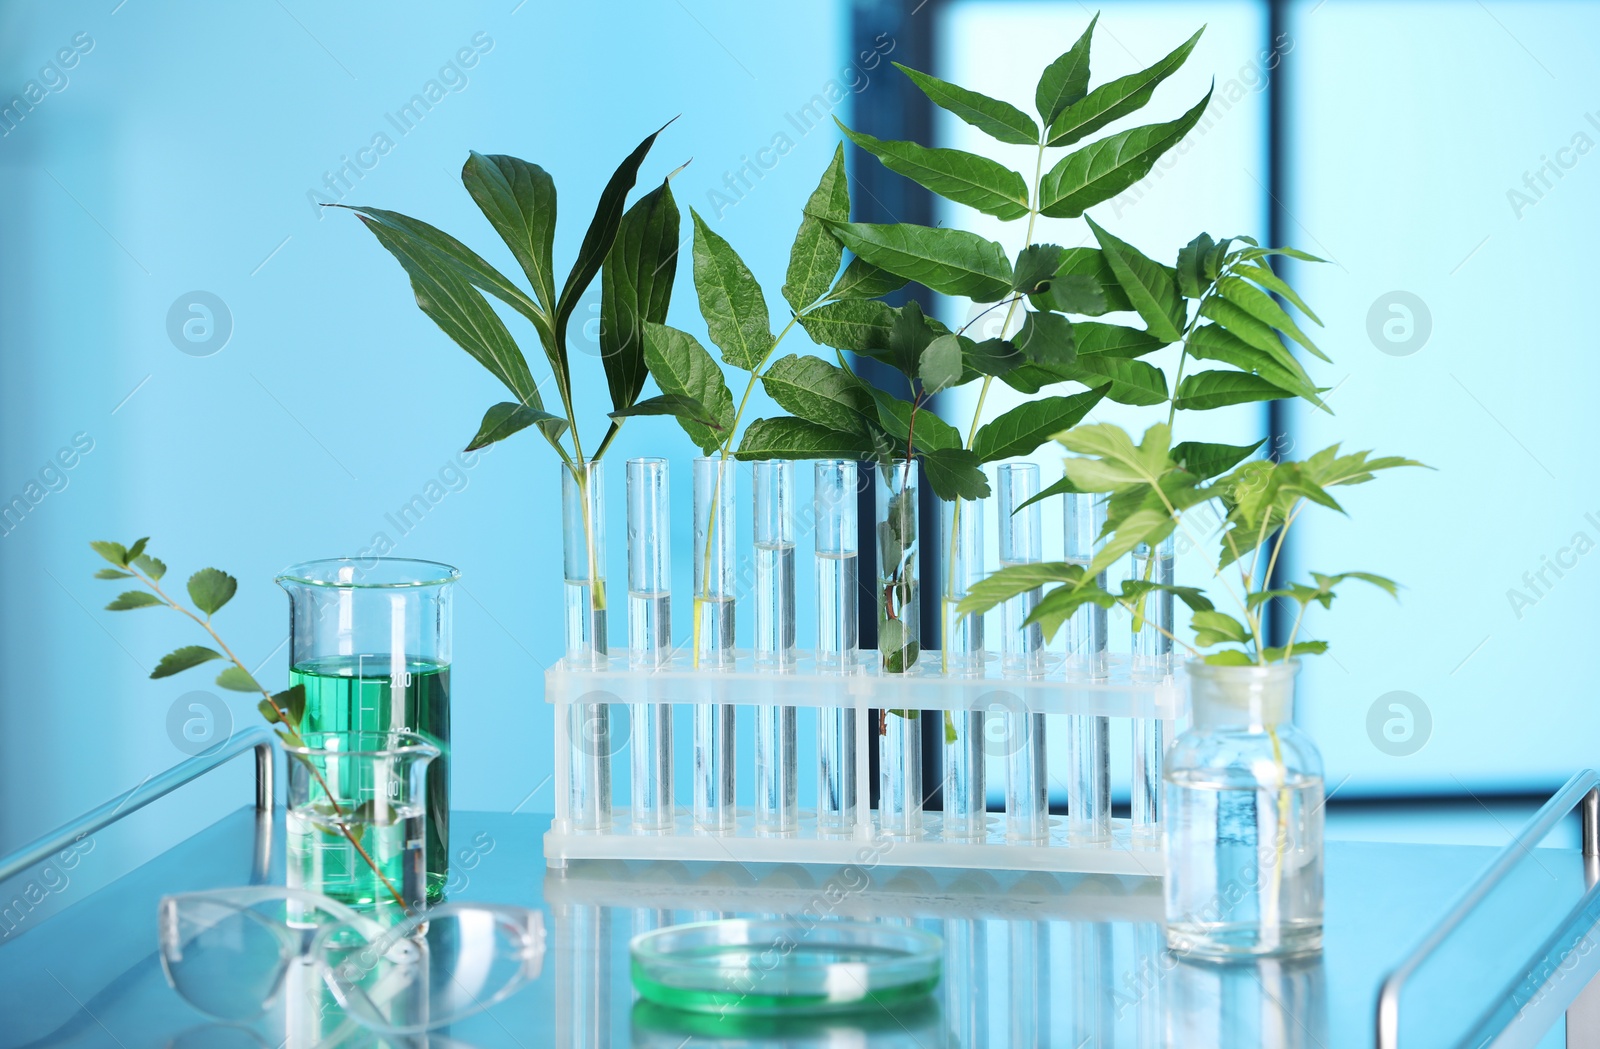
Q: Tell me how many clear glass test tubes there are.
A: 10